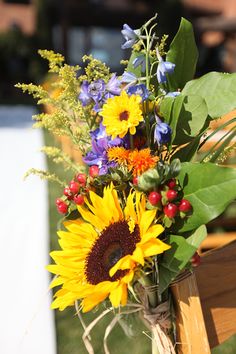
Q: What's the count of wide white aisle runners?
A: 1